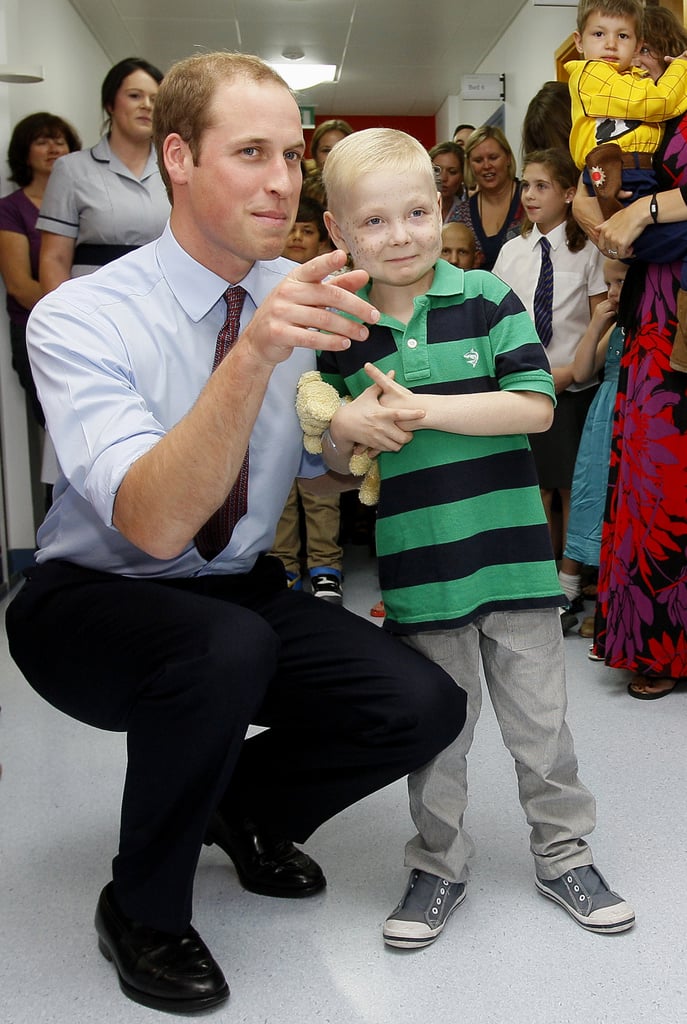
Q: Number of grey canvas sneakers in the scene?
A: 2